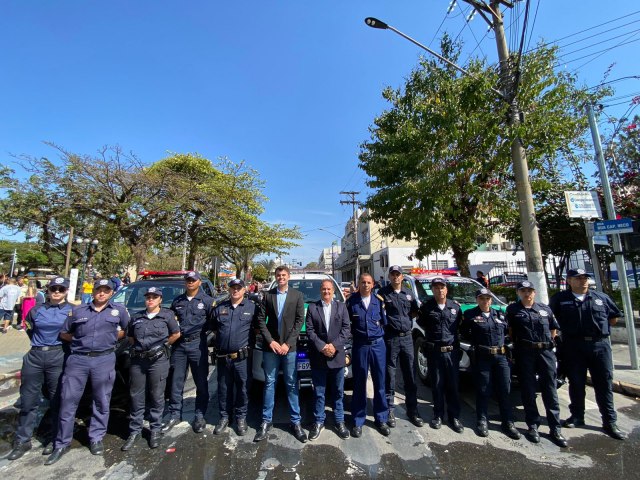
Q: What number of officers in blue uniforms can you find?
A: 11